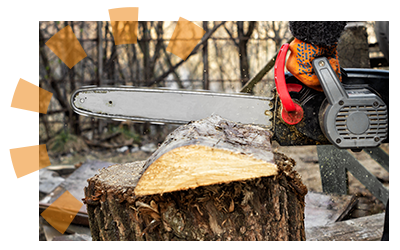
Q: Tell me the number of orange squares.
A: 6